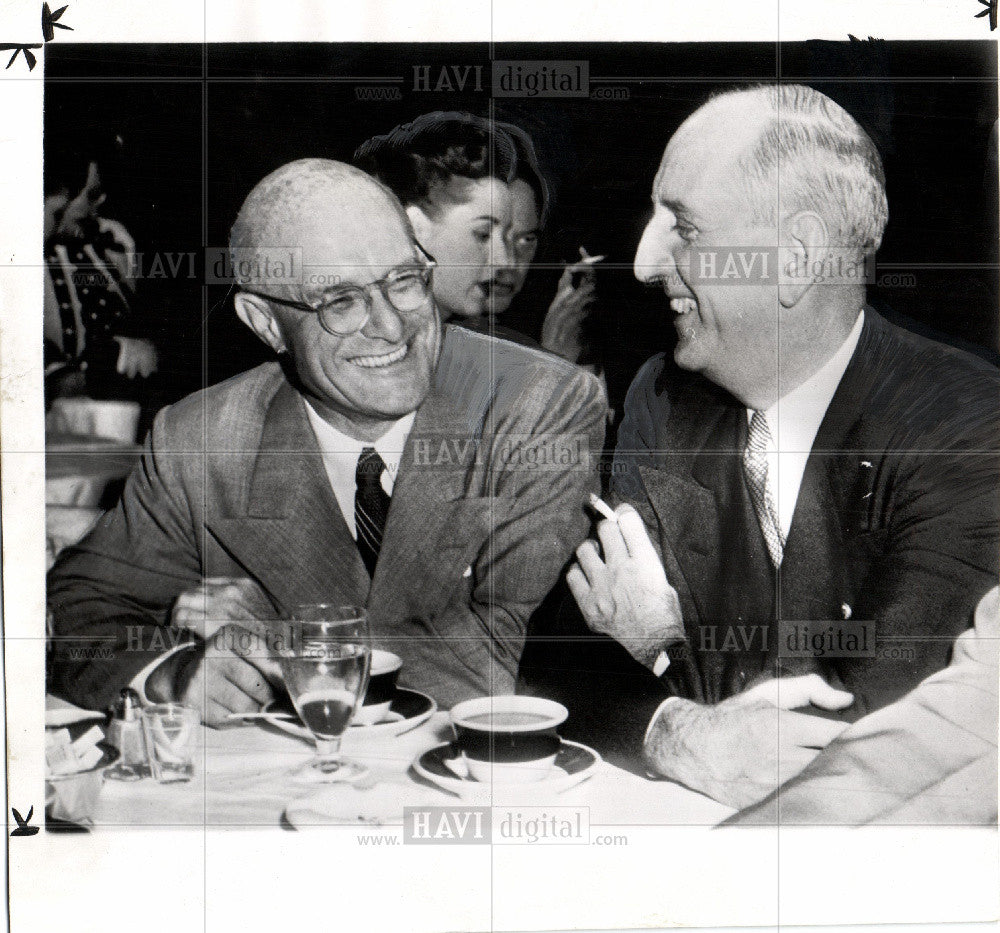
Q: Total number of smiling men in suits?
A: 2